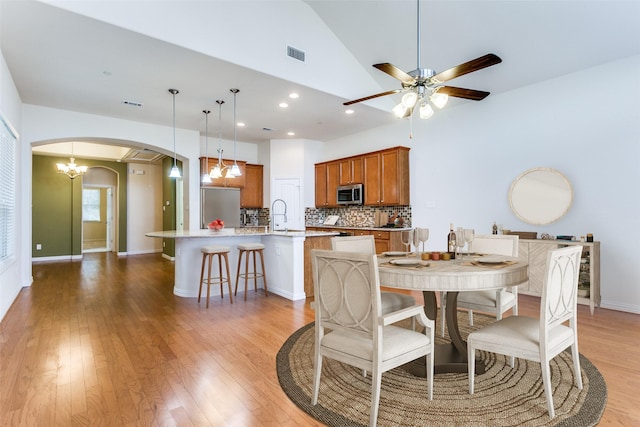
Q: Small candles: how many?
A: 3